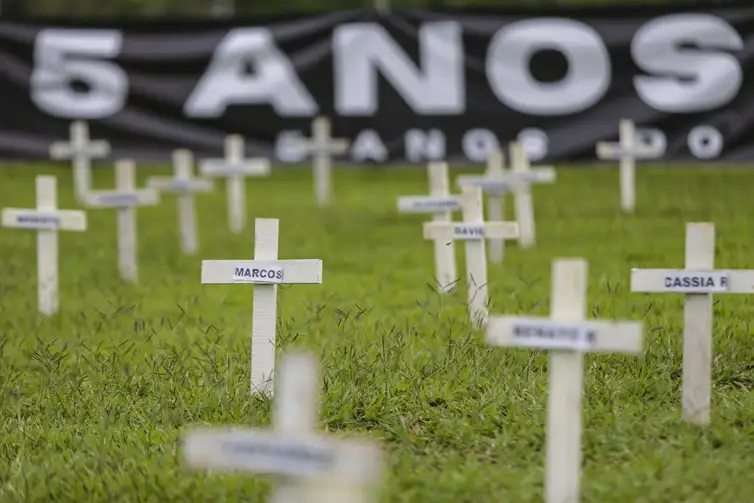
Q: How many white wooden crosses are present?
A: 15